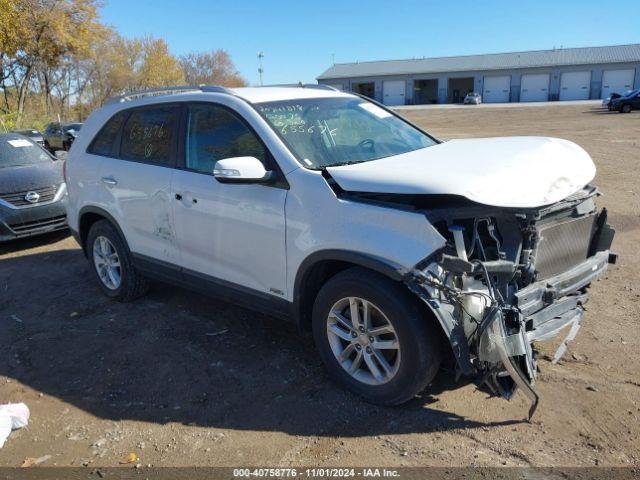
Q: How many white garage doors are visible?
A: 5